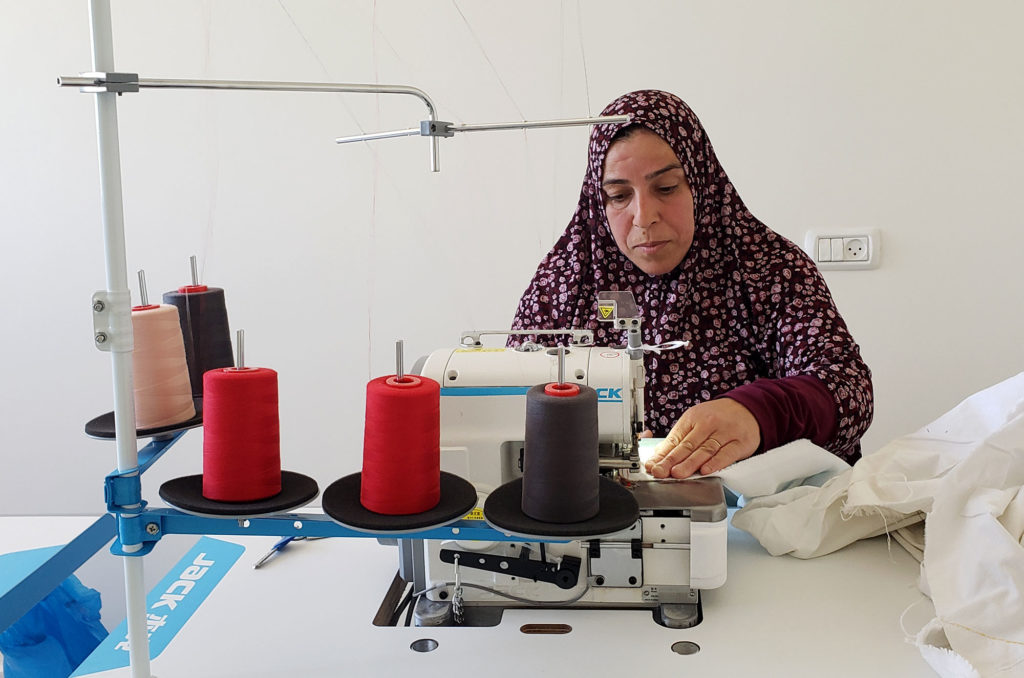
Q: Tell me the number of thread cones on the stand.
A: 5